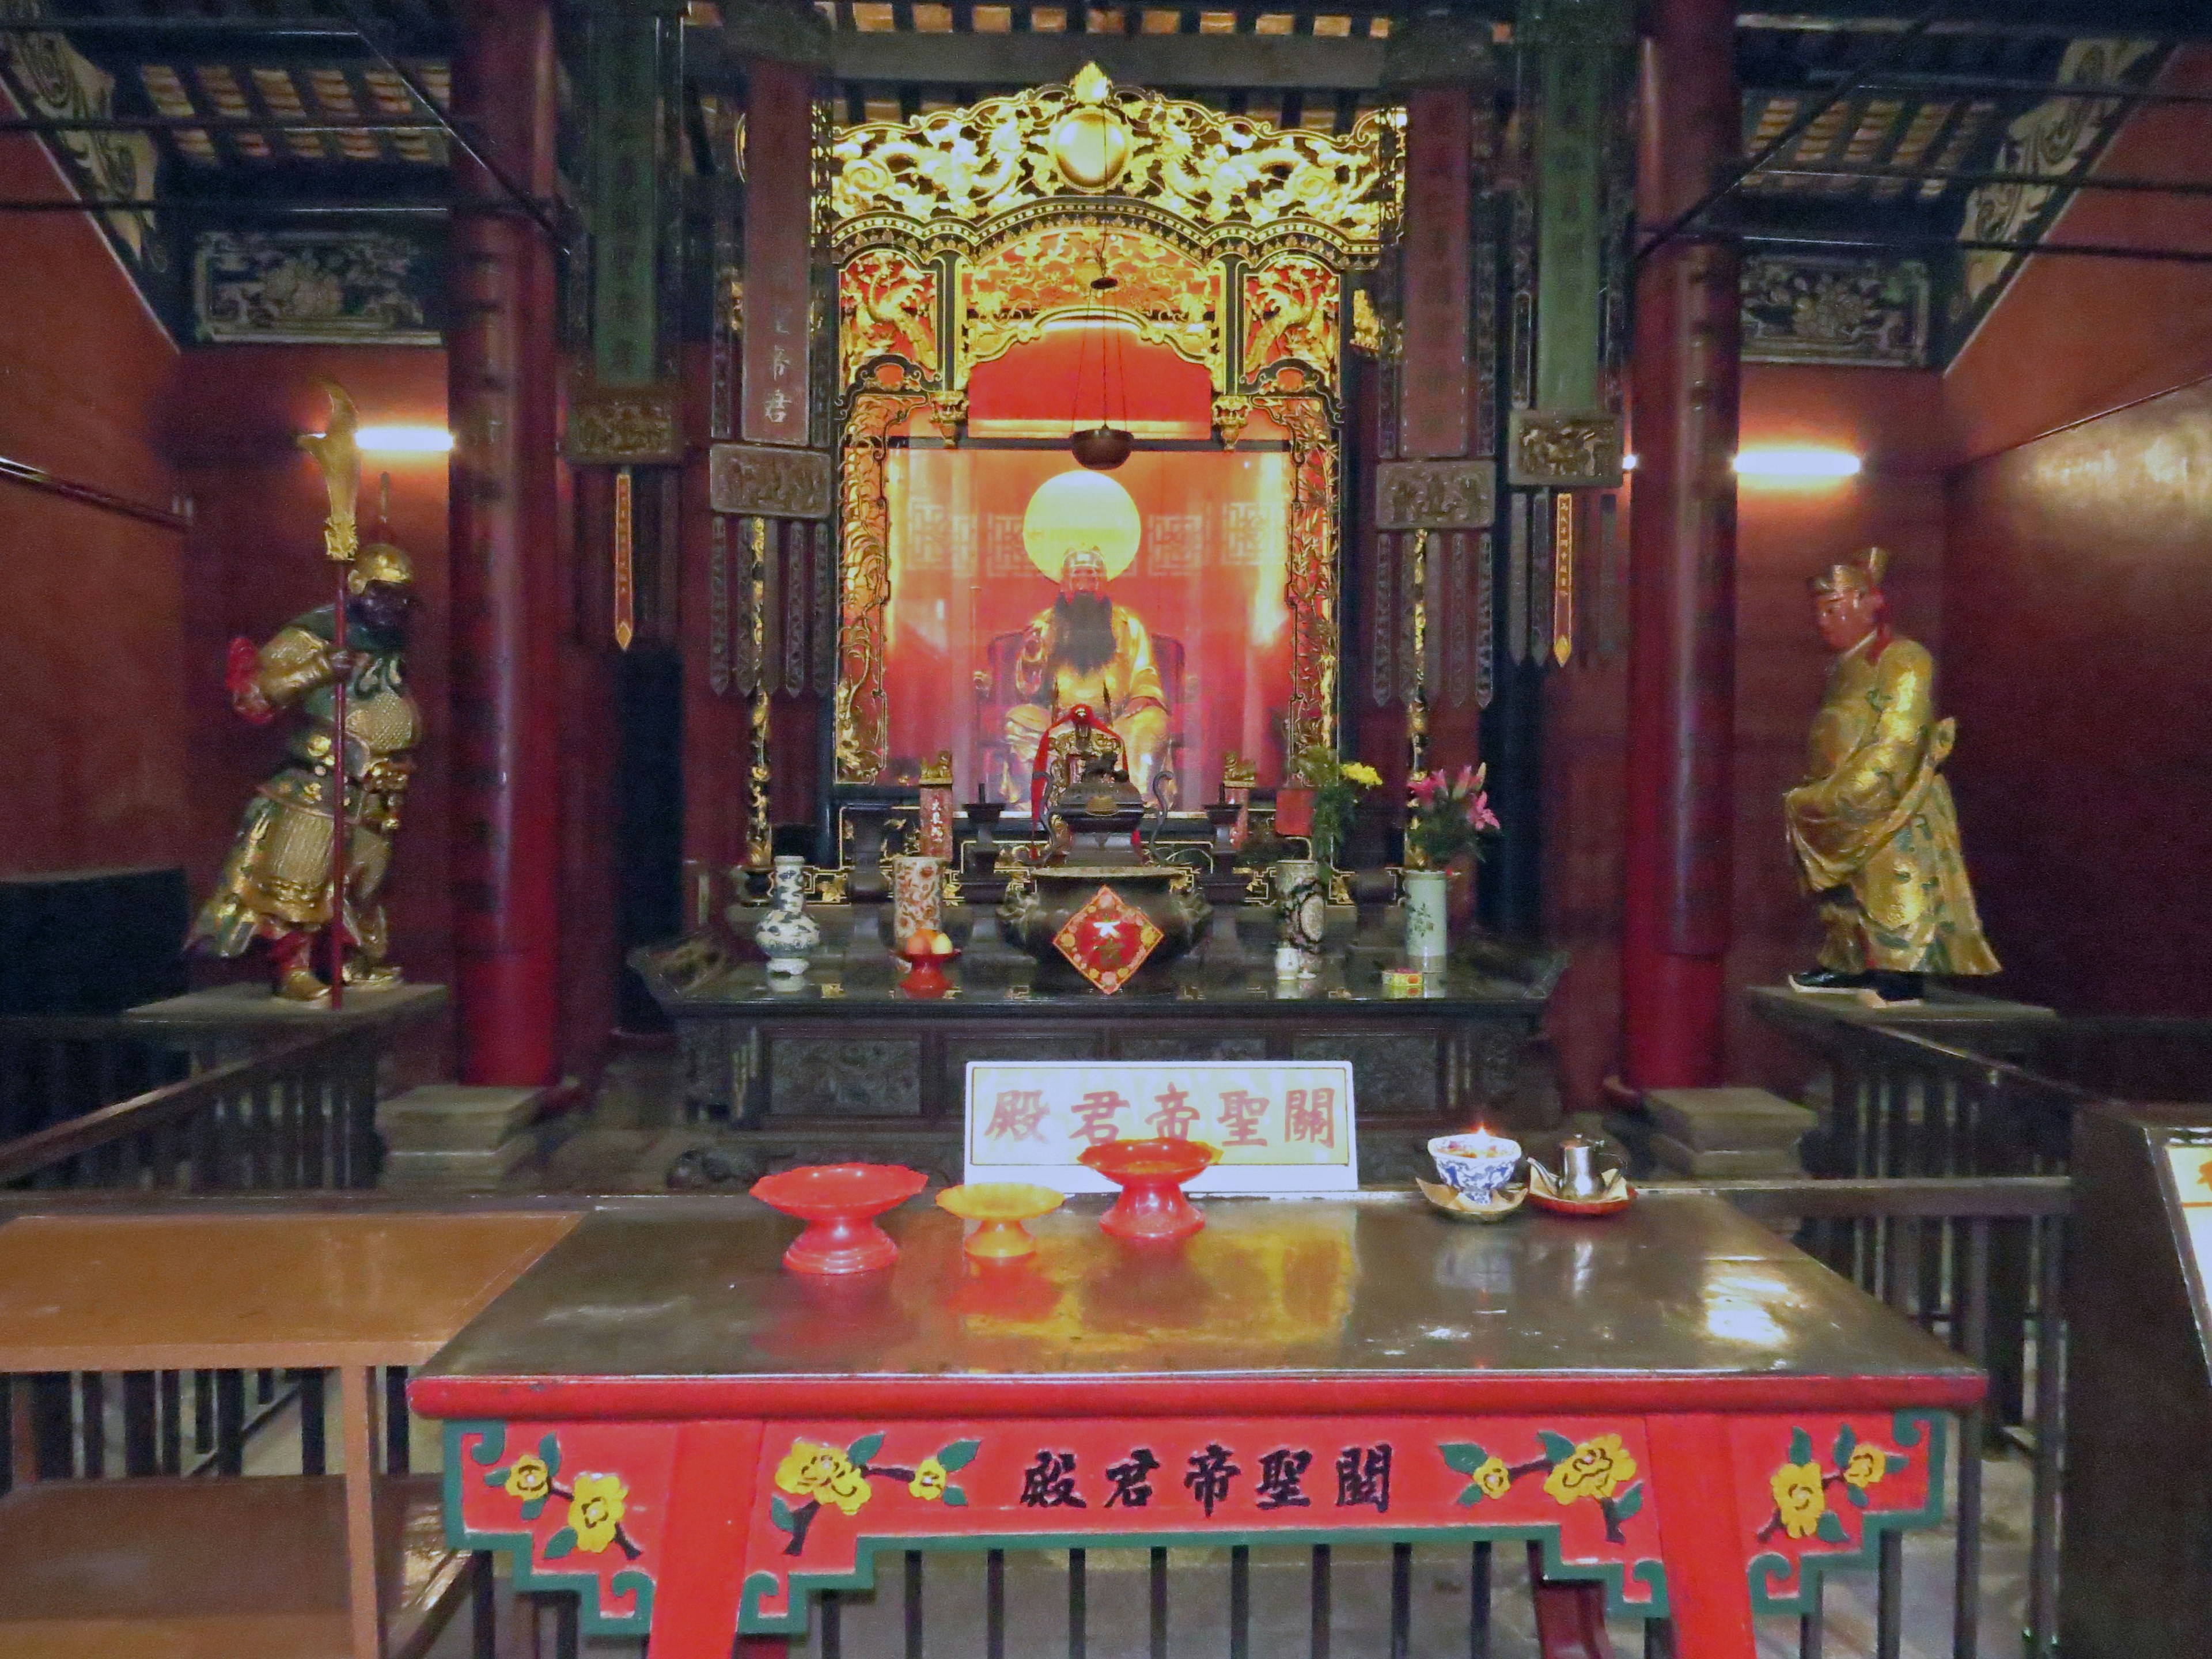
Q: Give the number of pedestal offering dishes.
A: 4